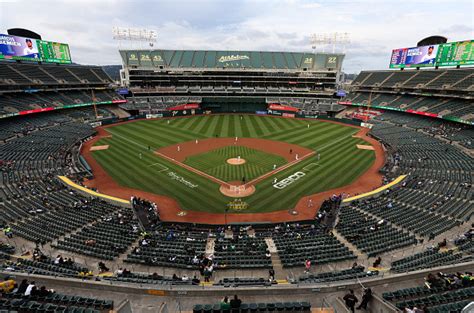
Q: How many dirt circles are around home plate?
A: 1